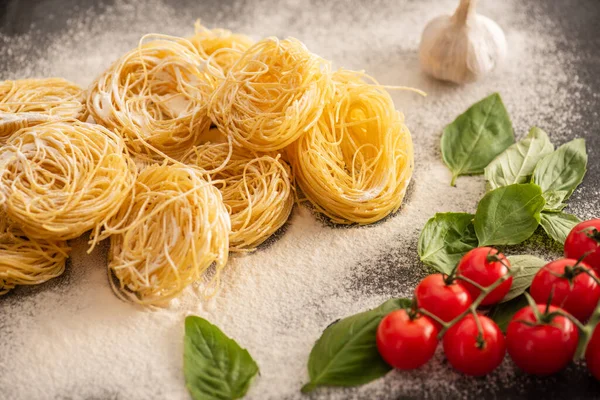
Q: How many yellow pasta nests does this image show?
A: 9